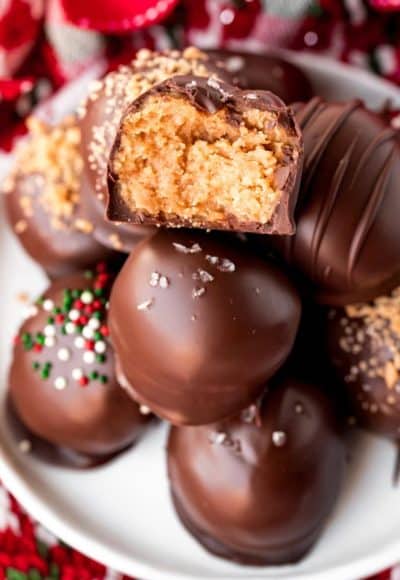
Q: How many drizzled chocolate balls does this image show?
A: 1